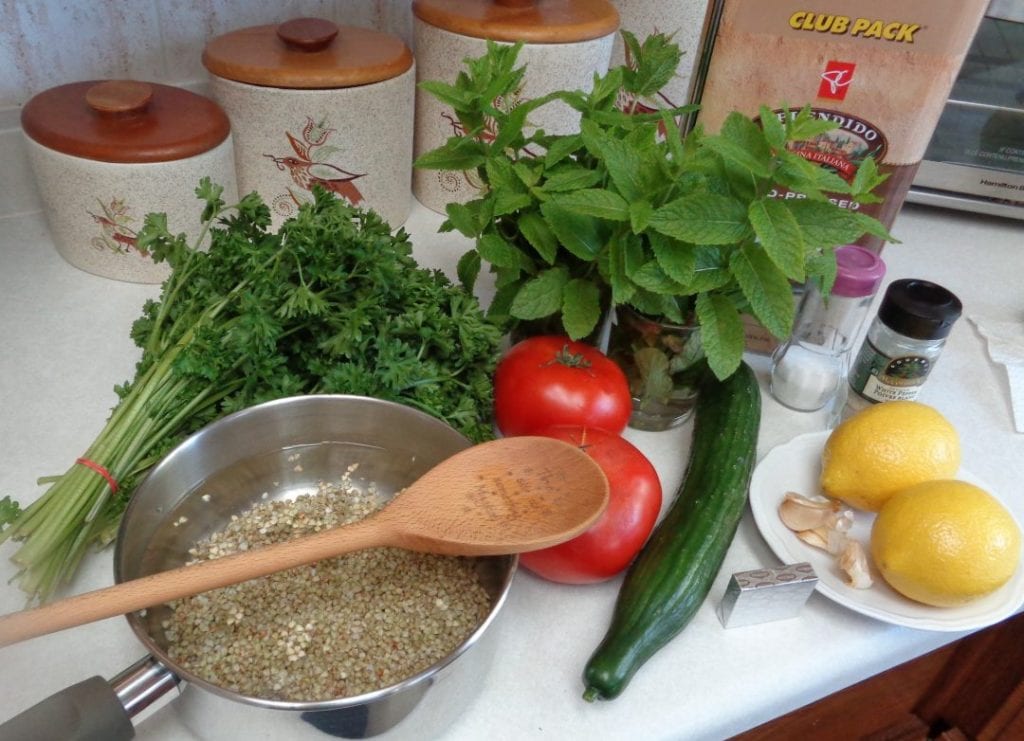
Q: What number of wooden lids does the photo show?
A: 3